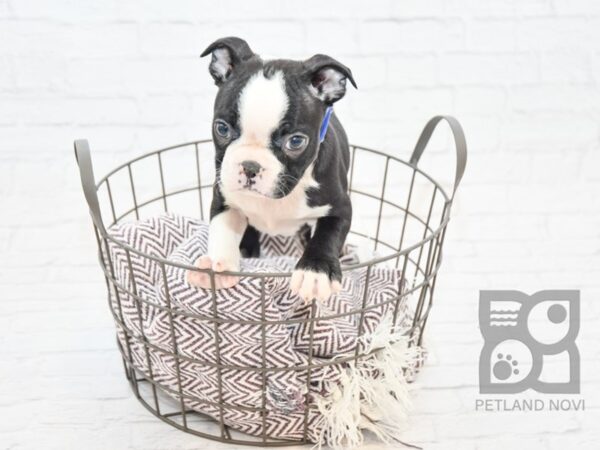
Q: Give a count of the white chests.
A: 1